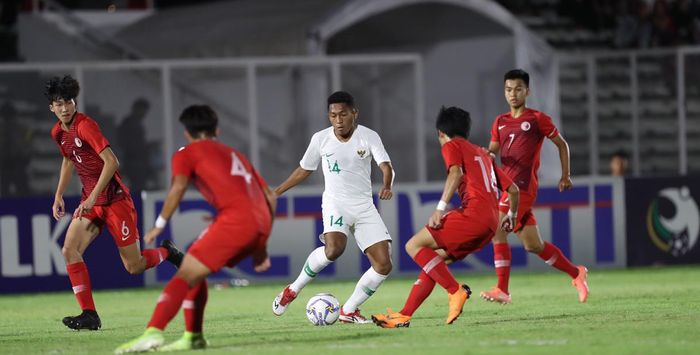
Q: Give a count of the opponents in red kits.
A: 4